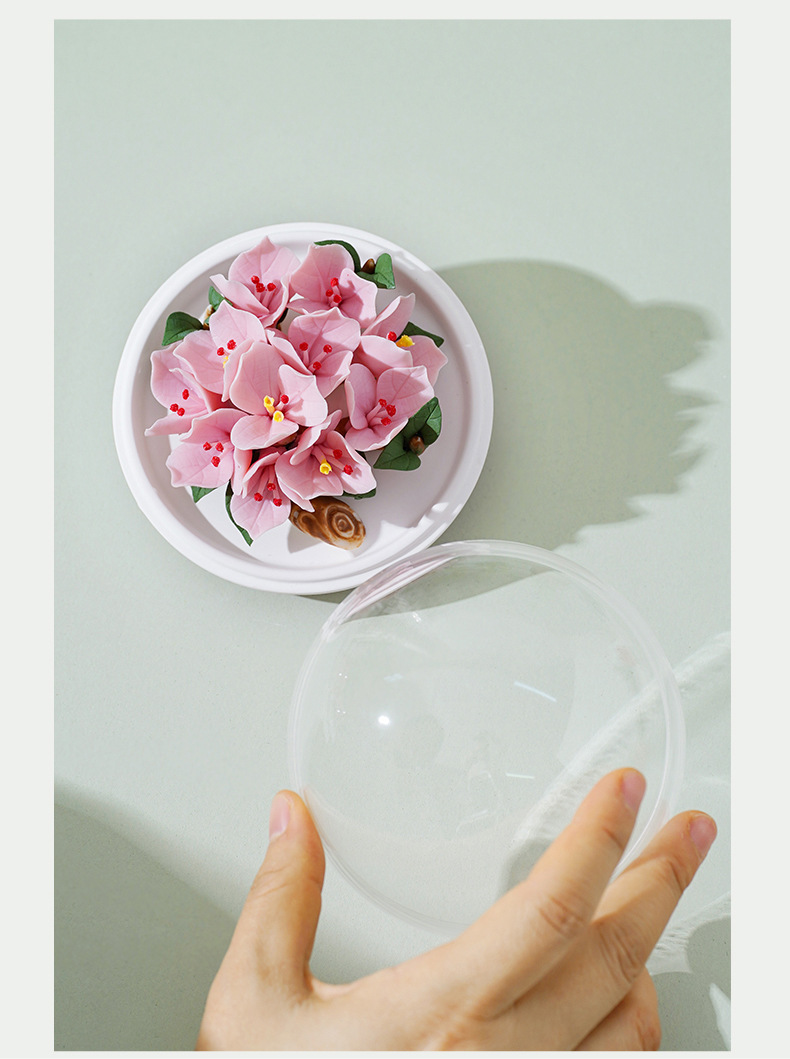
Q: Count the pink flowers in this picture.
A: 11